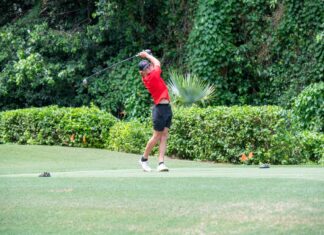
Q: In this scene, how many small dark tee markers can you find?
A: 2